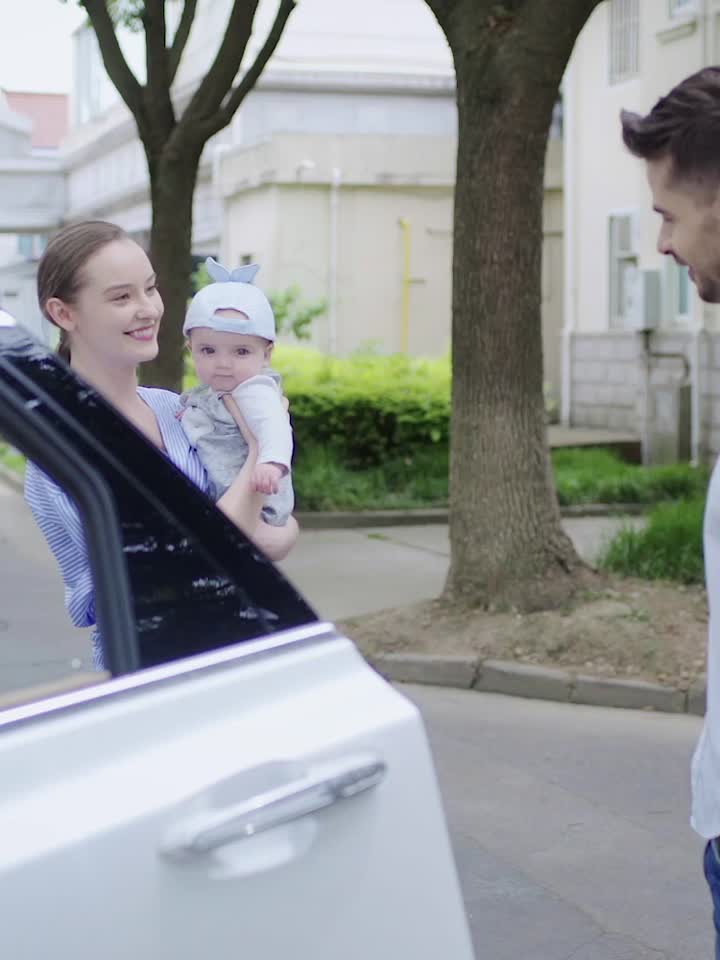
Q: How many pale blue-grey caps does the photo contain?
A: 1